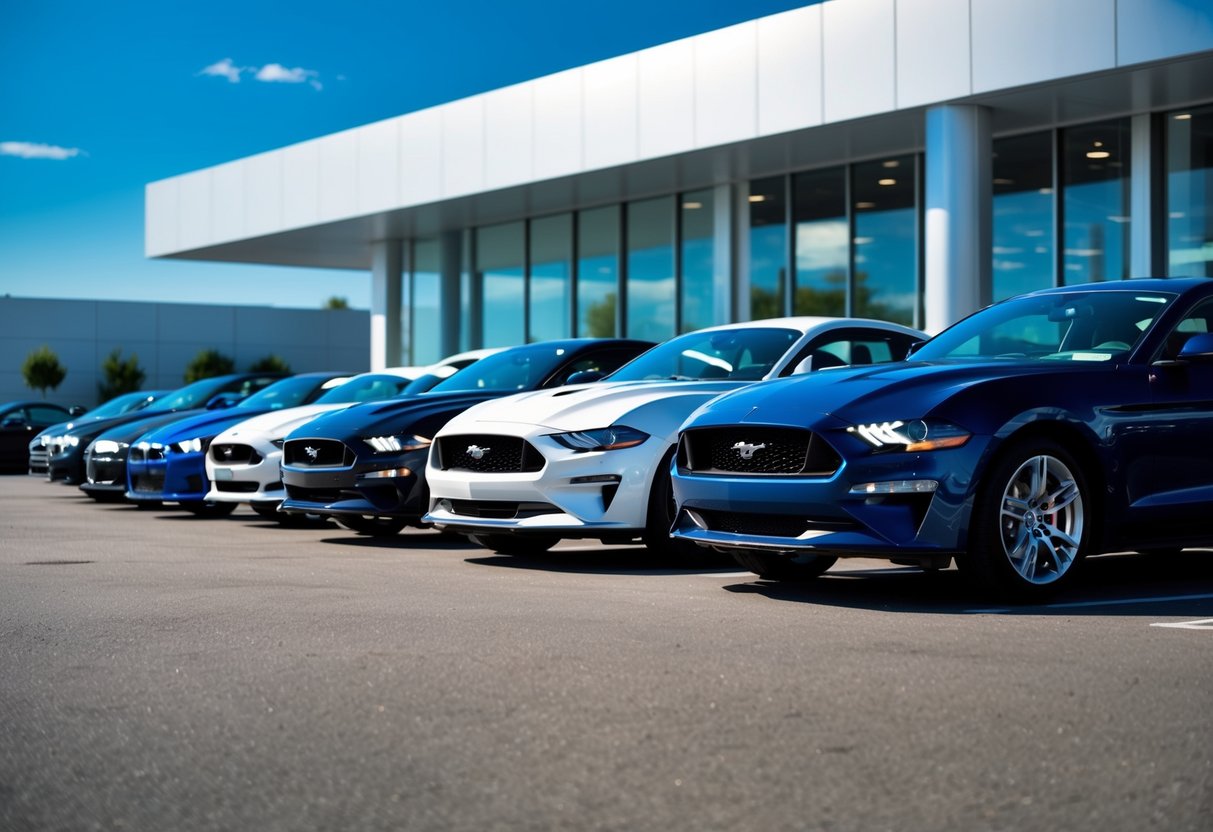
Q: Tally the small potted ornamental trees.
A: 4